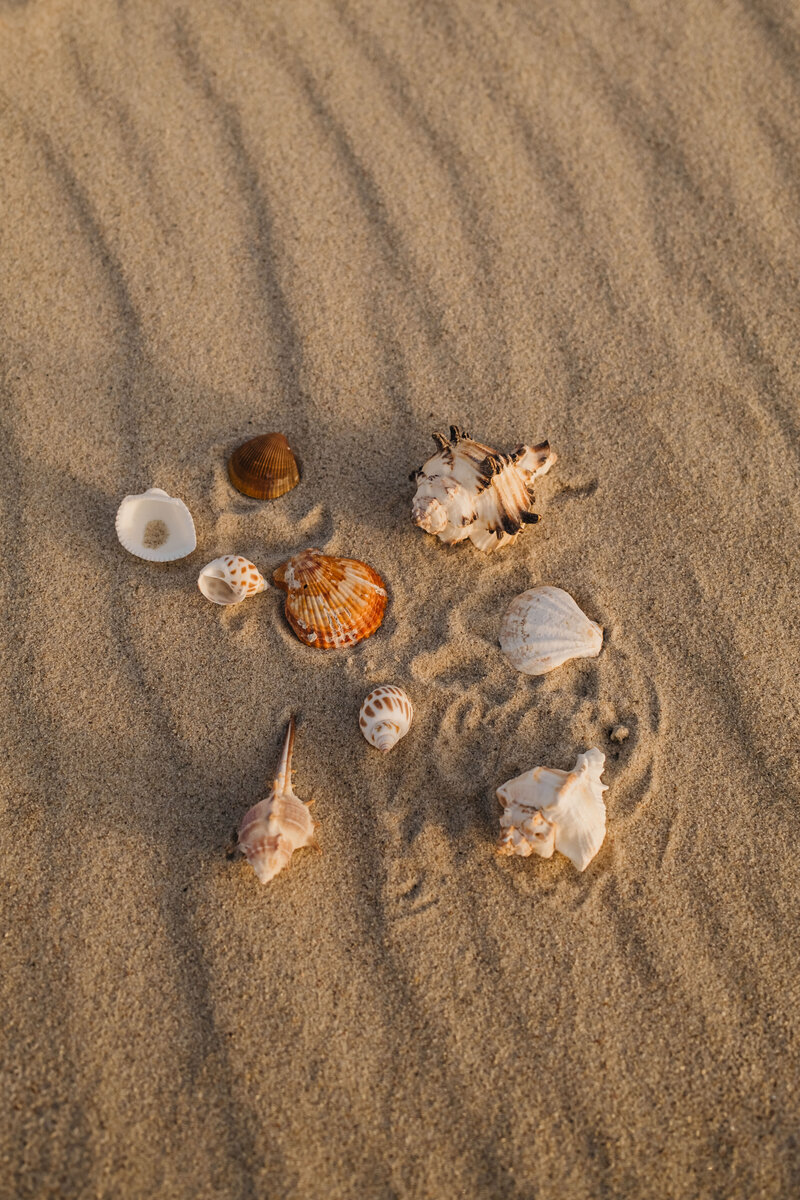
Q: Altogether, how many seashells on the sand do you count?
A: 9